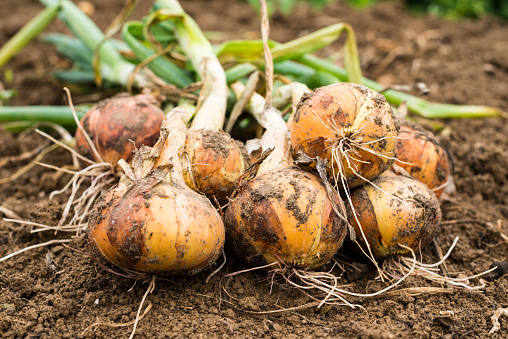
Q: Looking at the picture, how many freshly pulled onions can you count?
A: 7